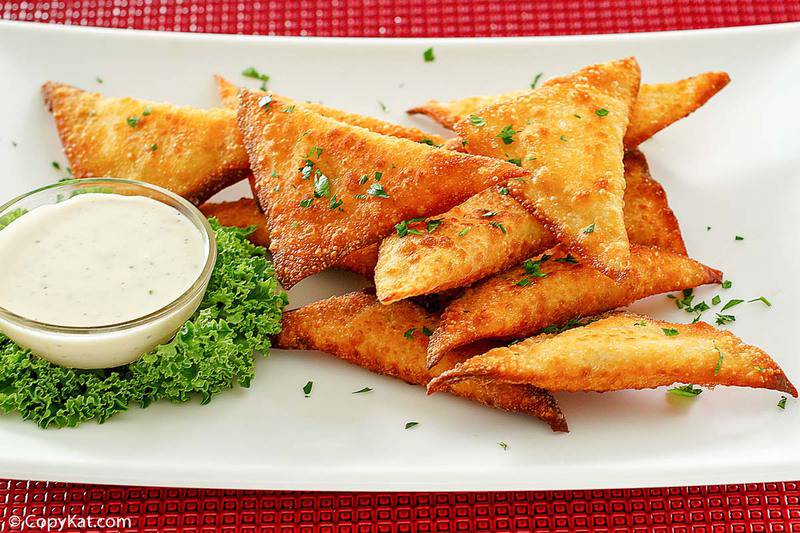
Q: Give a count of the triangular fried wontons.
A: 11